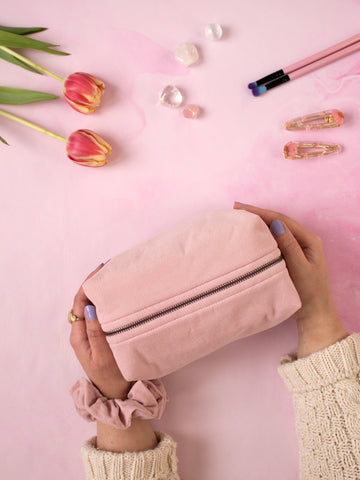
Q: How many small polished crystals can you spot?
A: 4